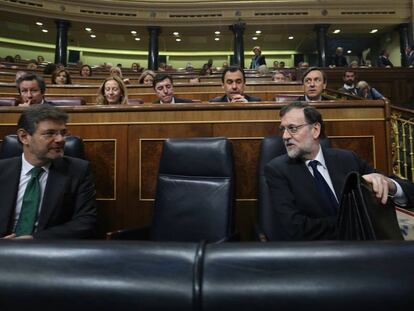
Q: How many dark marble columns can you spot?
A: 5